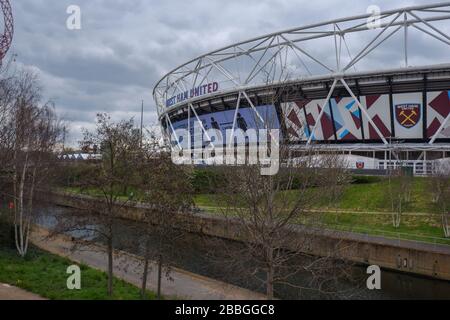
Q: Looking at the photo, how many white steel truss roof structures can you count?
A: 1